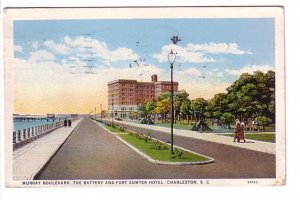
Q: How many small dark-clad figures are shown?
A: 2